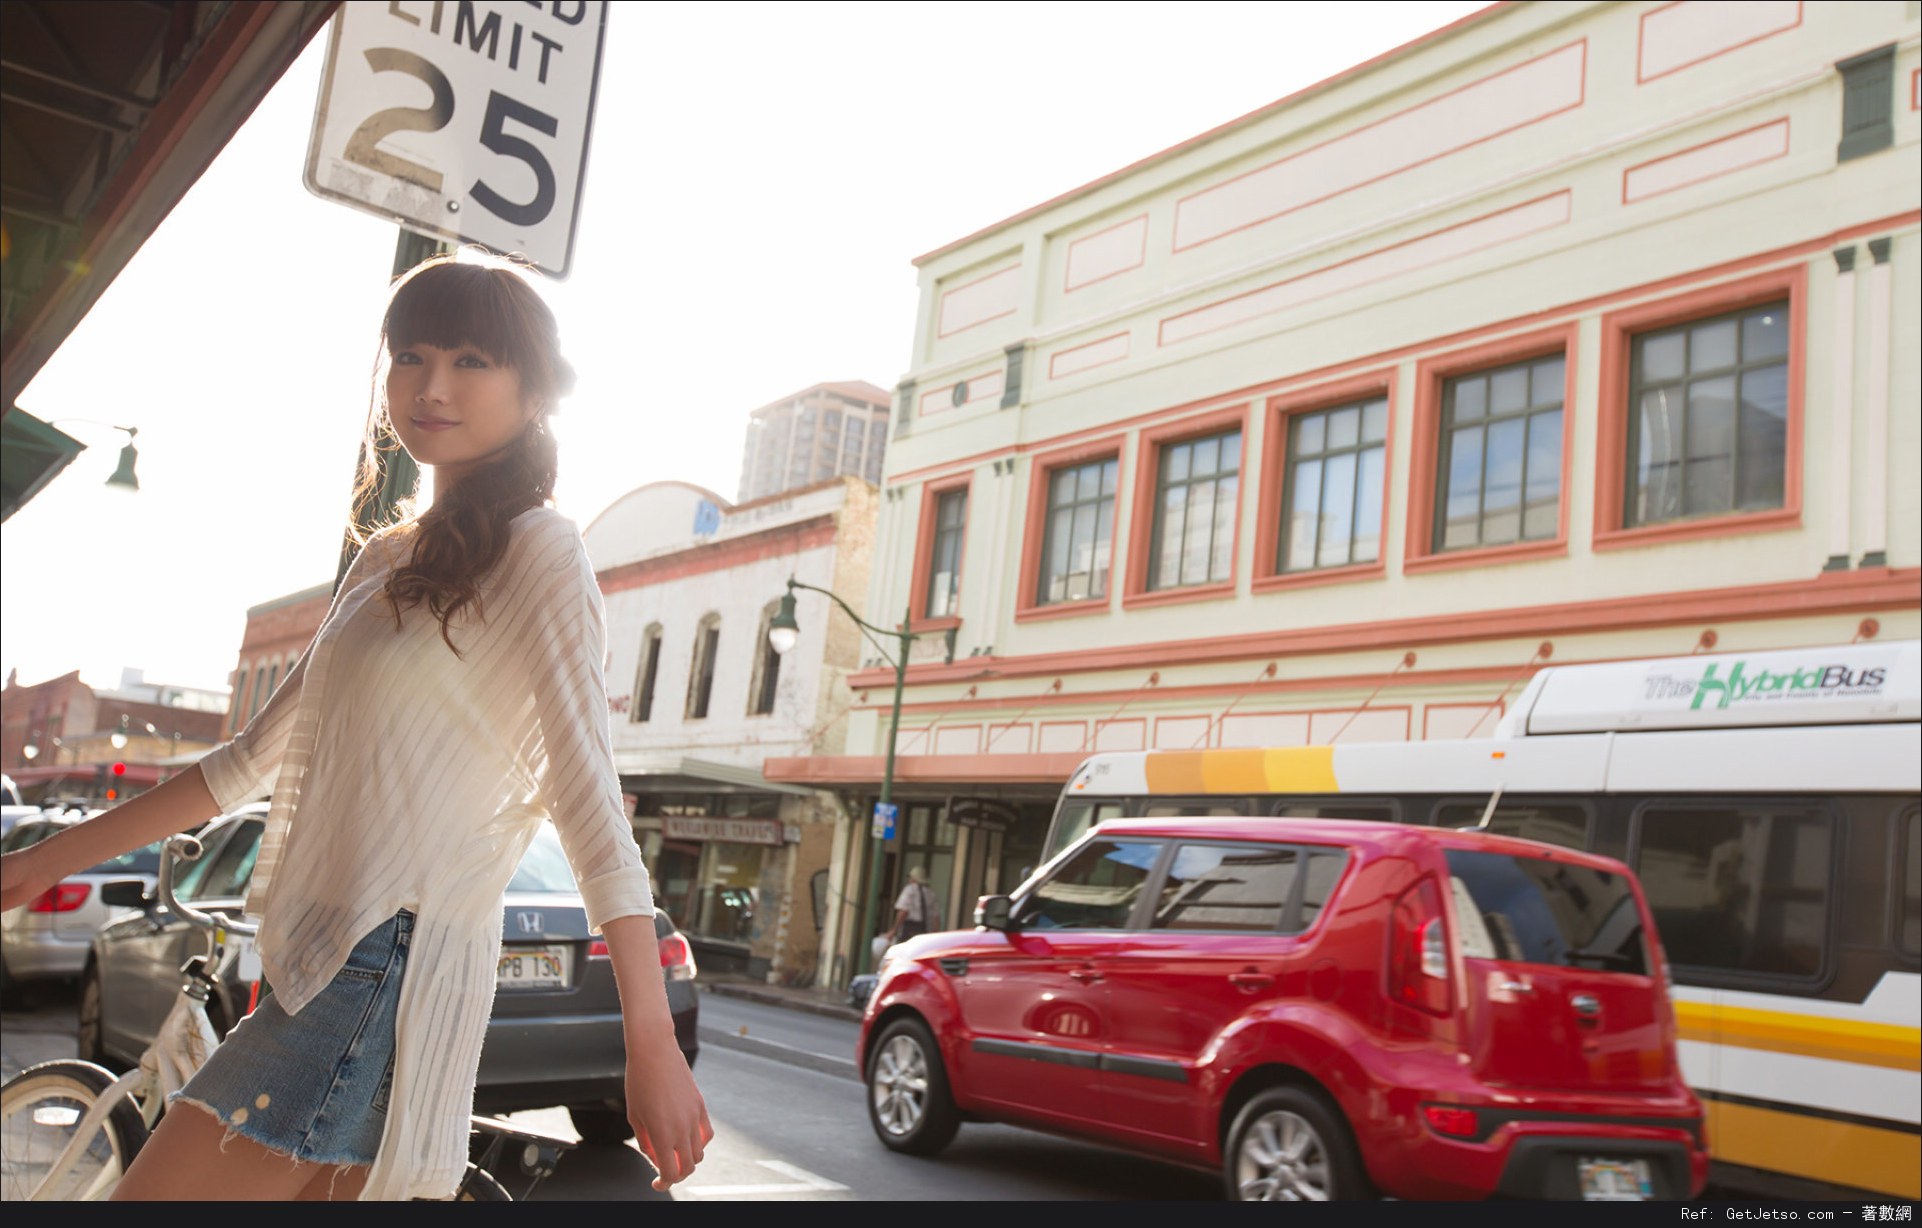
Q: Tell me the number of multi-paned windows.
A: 6